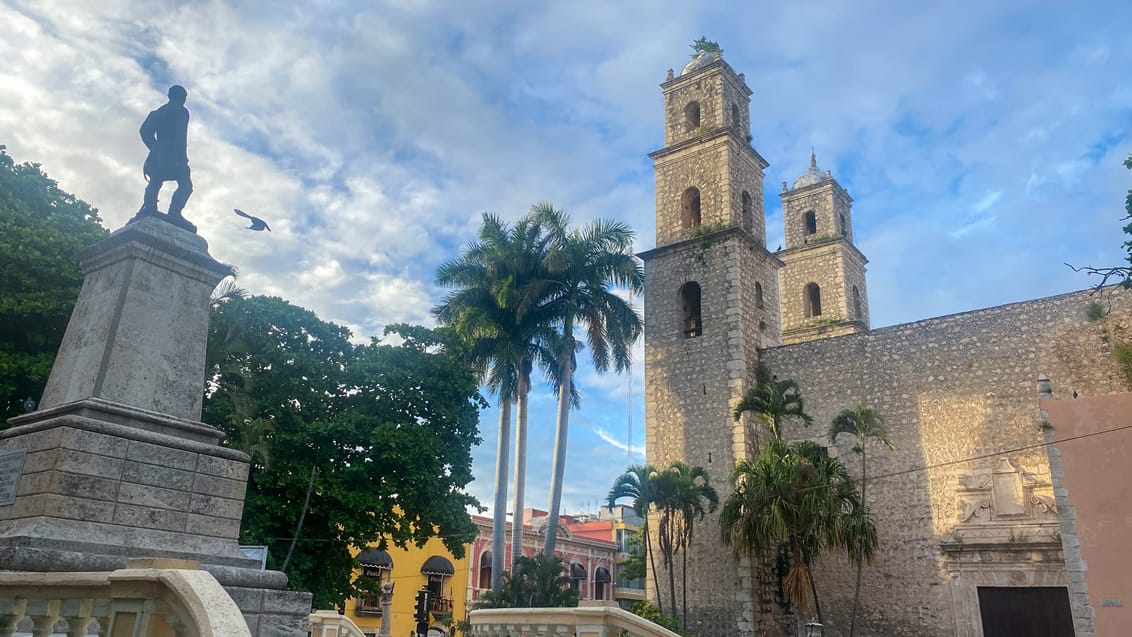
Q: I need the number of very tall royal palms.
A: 3